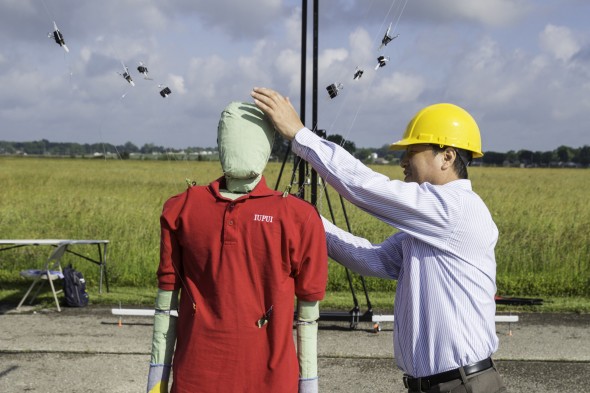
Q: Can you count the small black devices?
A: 8